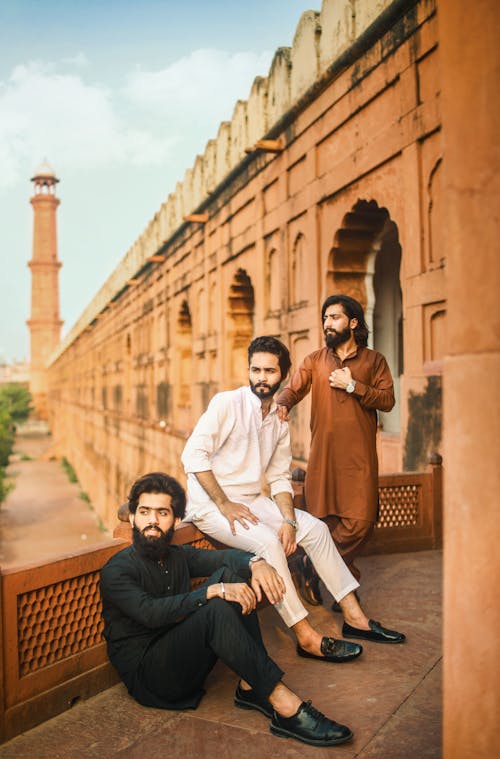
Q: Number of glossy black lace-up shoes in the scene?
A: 2